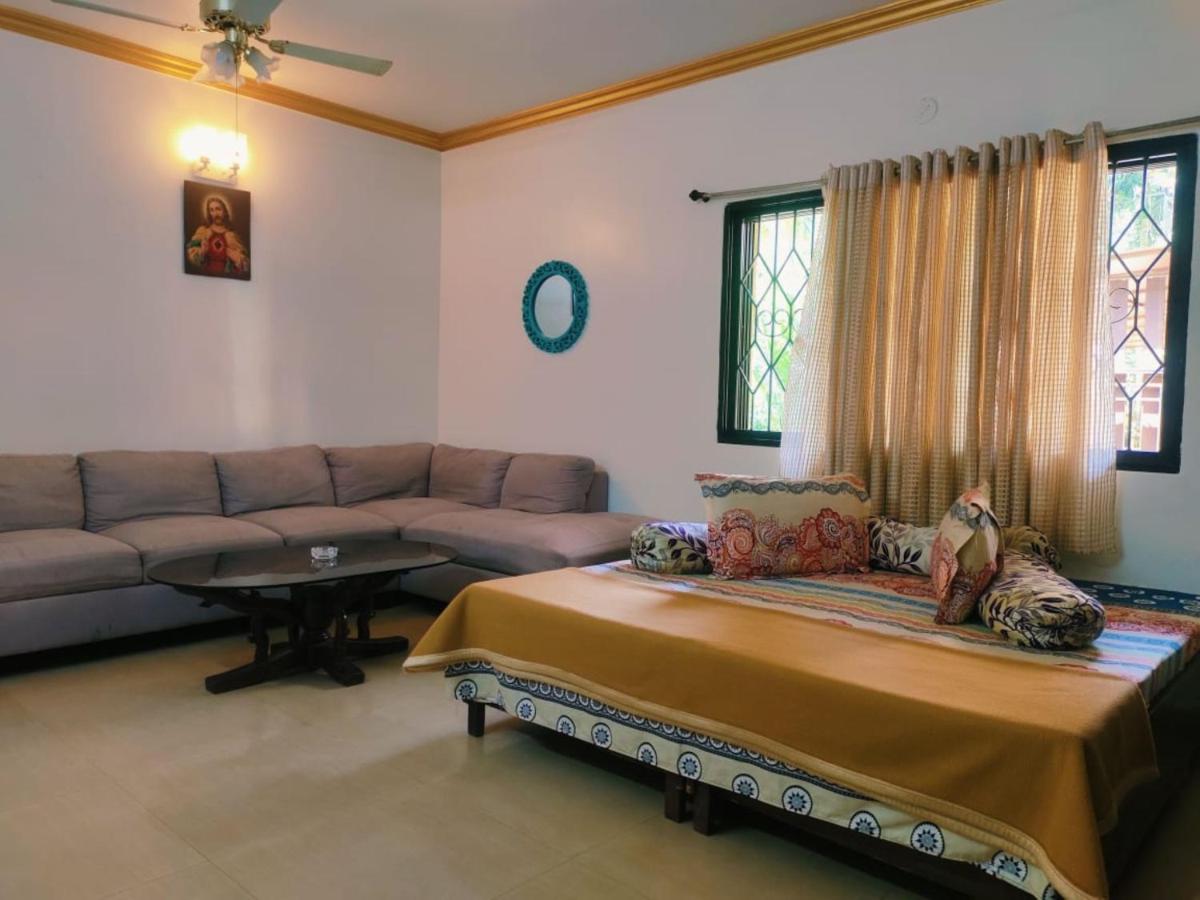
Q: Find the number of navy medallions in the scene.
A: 12